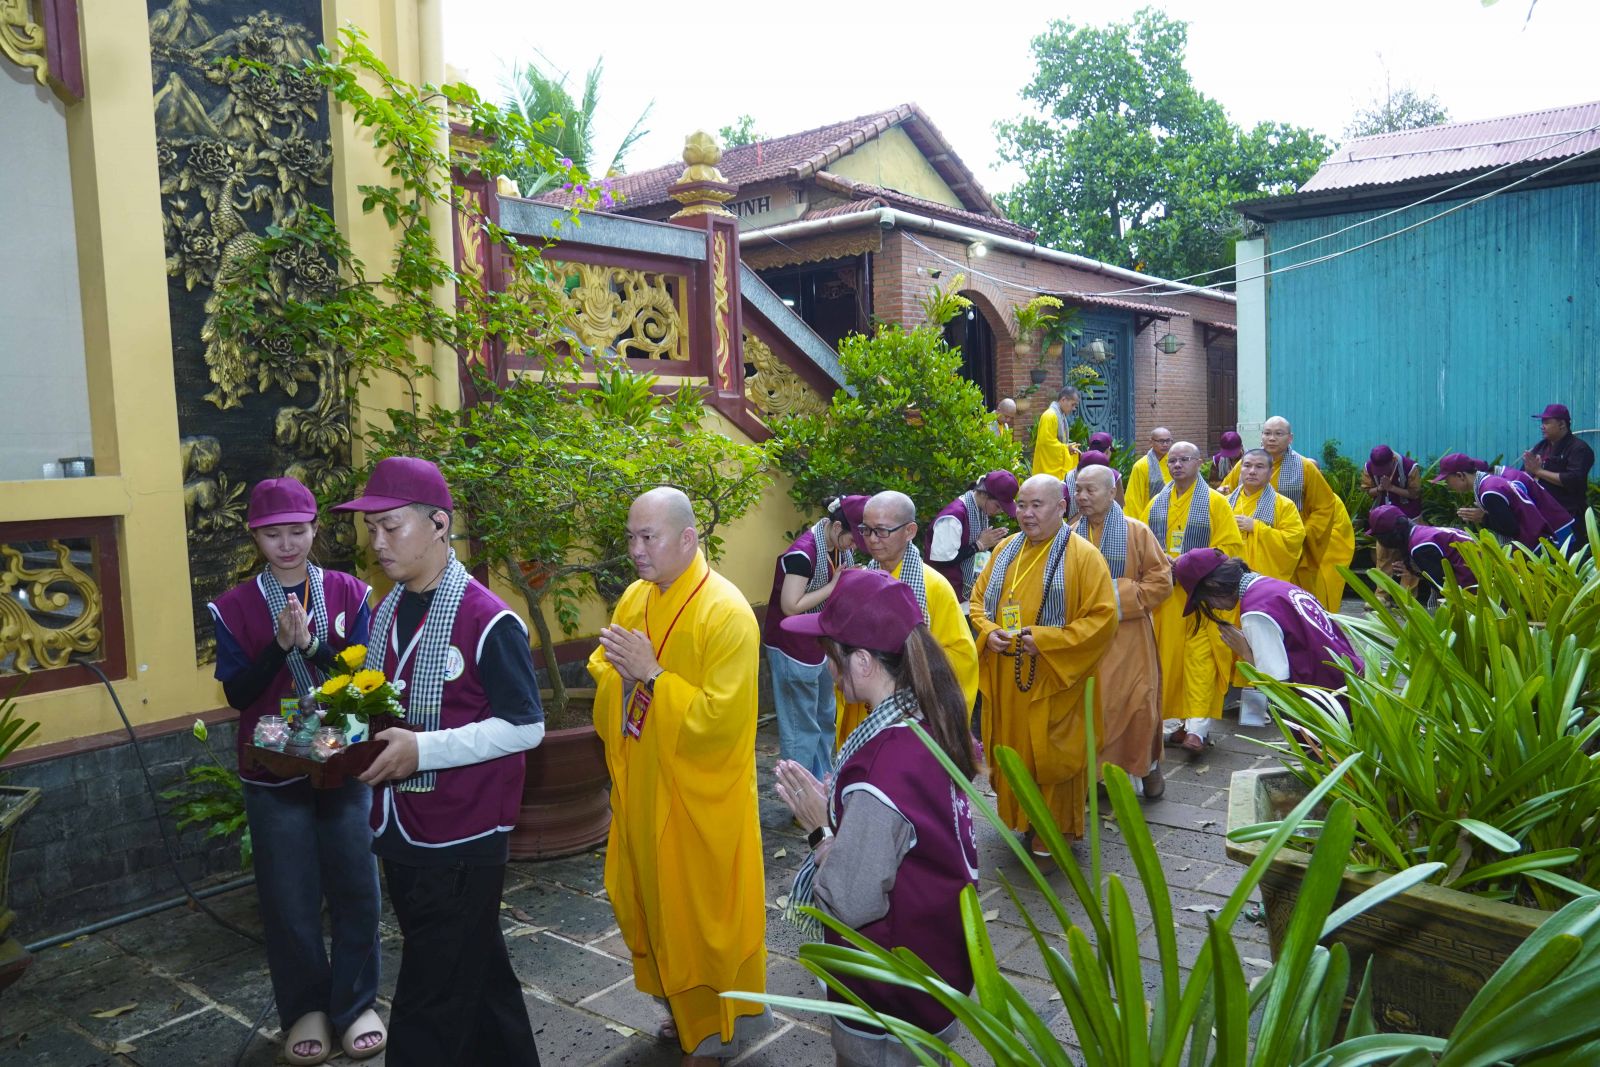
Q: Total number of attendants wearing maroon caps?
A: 14